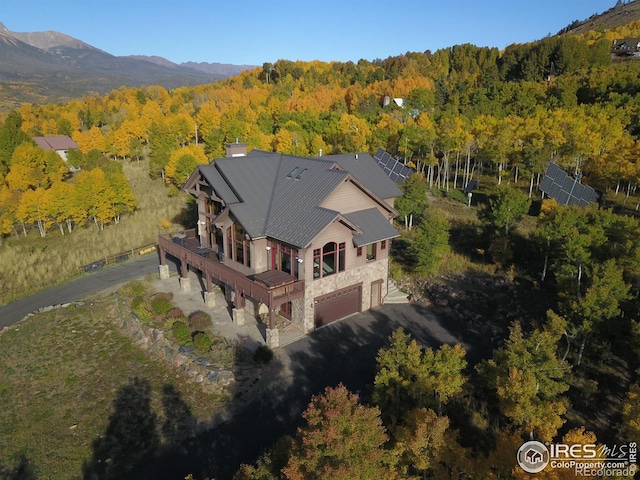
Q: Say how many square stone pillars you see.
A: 5